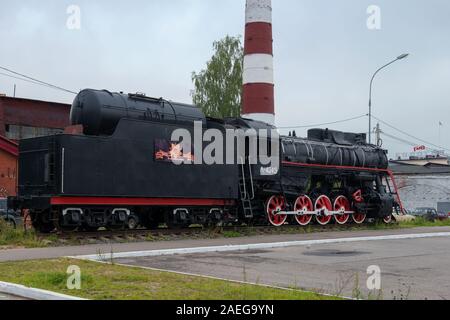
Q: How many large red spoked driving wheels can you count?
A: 5